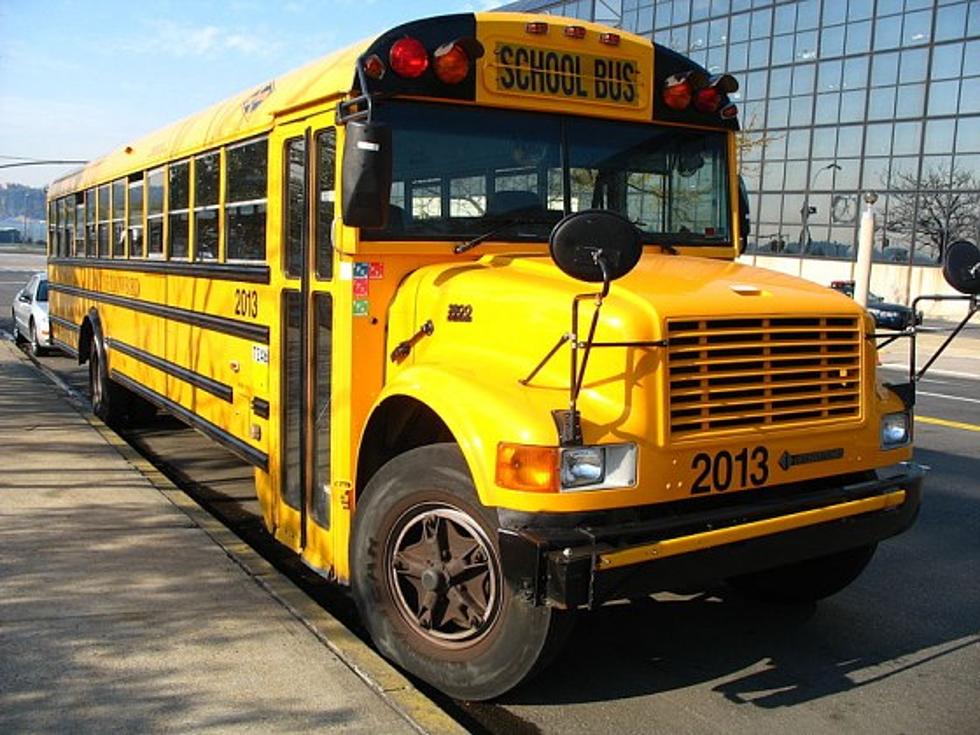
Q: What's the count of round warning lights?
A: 4